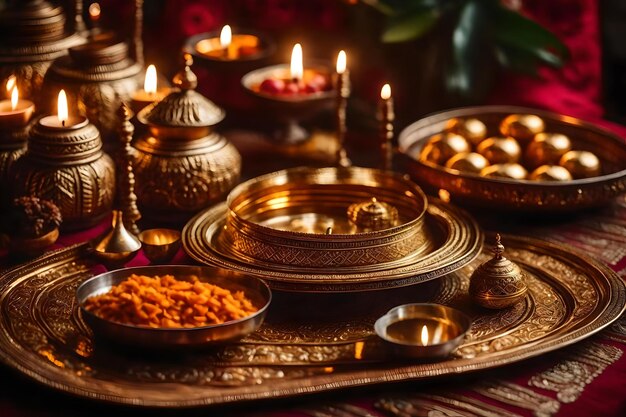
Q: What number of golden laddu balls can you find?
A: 9